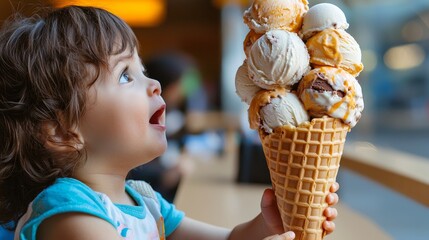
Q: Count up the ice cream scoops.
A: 8